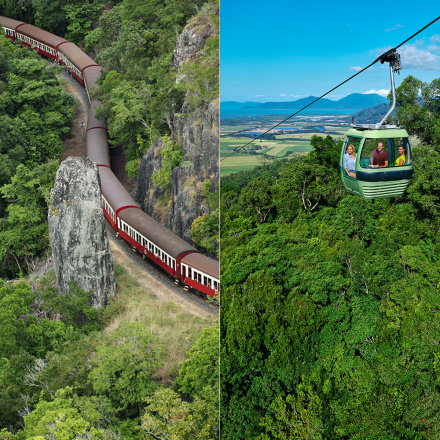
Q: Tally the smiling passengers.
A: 3